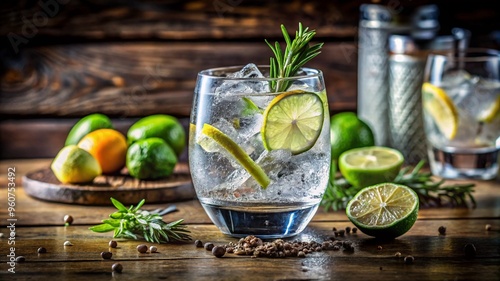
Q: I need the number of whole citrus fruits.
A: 6